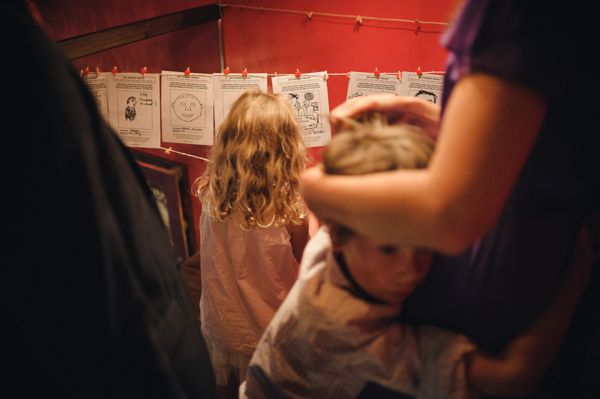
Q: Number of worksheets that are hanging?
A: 7